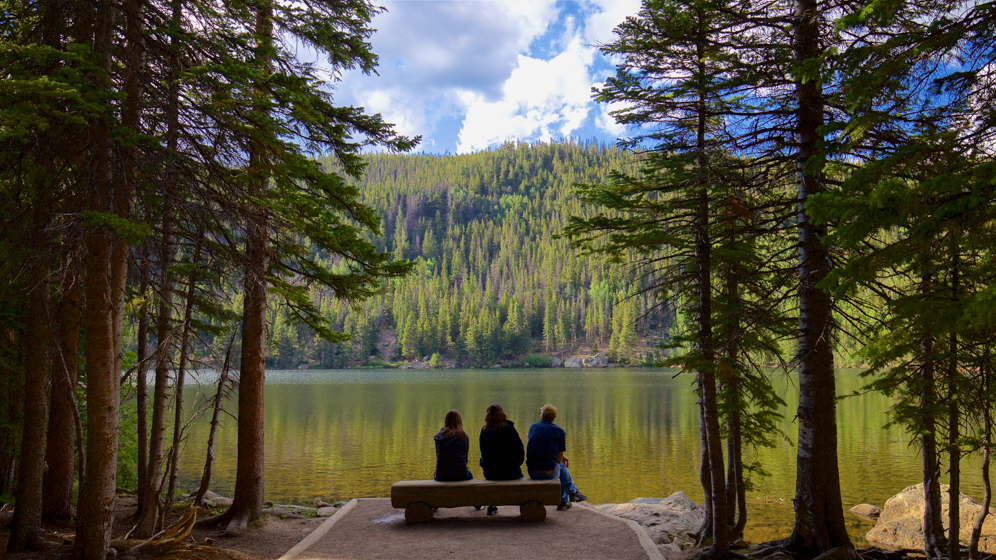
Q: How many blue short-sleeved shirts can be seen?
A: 1